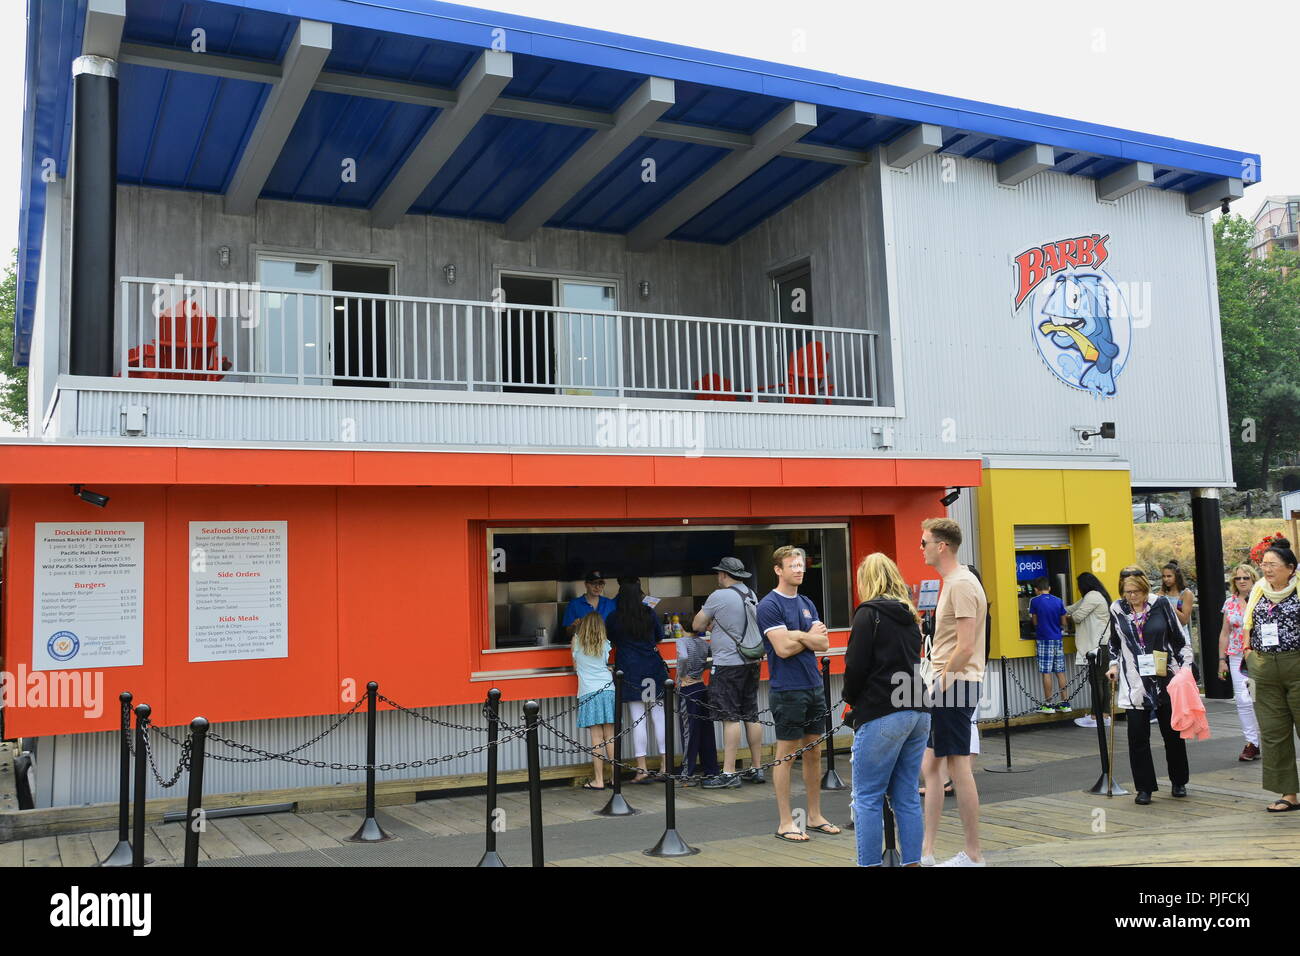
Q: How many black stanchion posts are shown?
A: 12